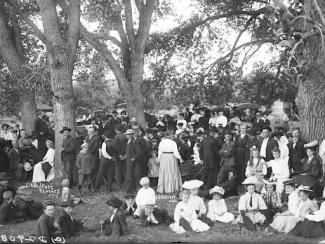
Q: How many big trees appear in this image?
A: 4